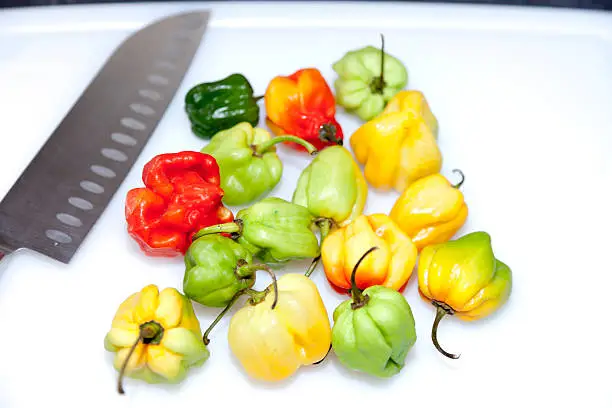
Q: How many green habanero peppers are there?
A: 7